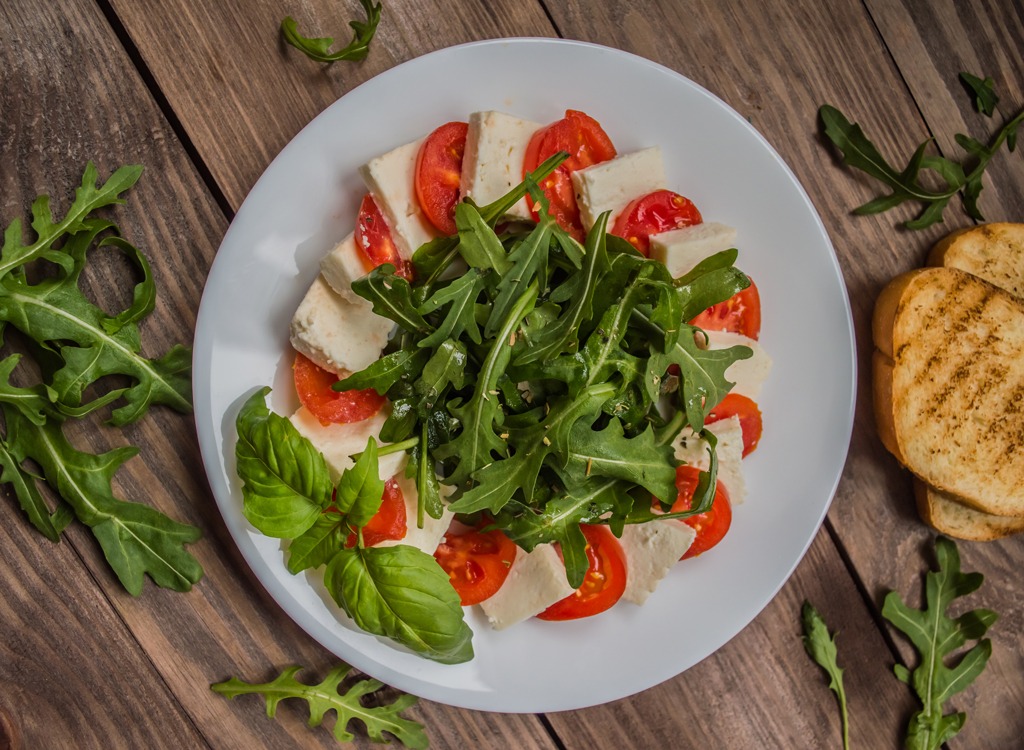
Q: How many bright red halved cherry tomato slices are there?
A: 11